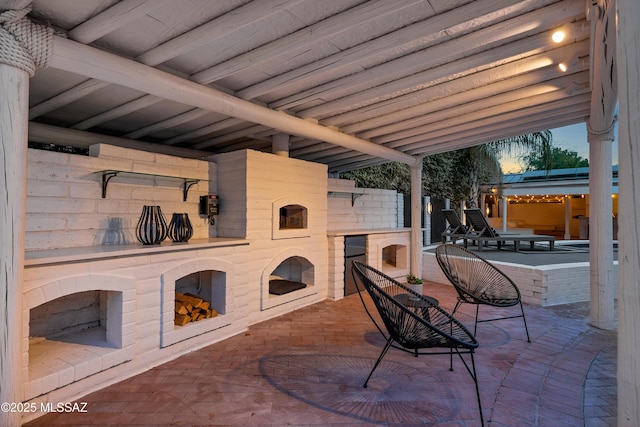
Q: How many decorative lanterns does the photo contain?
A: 2